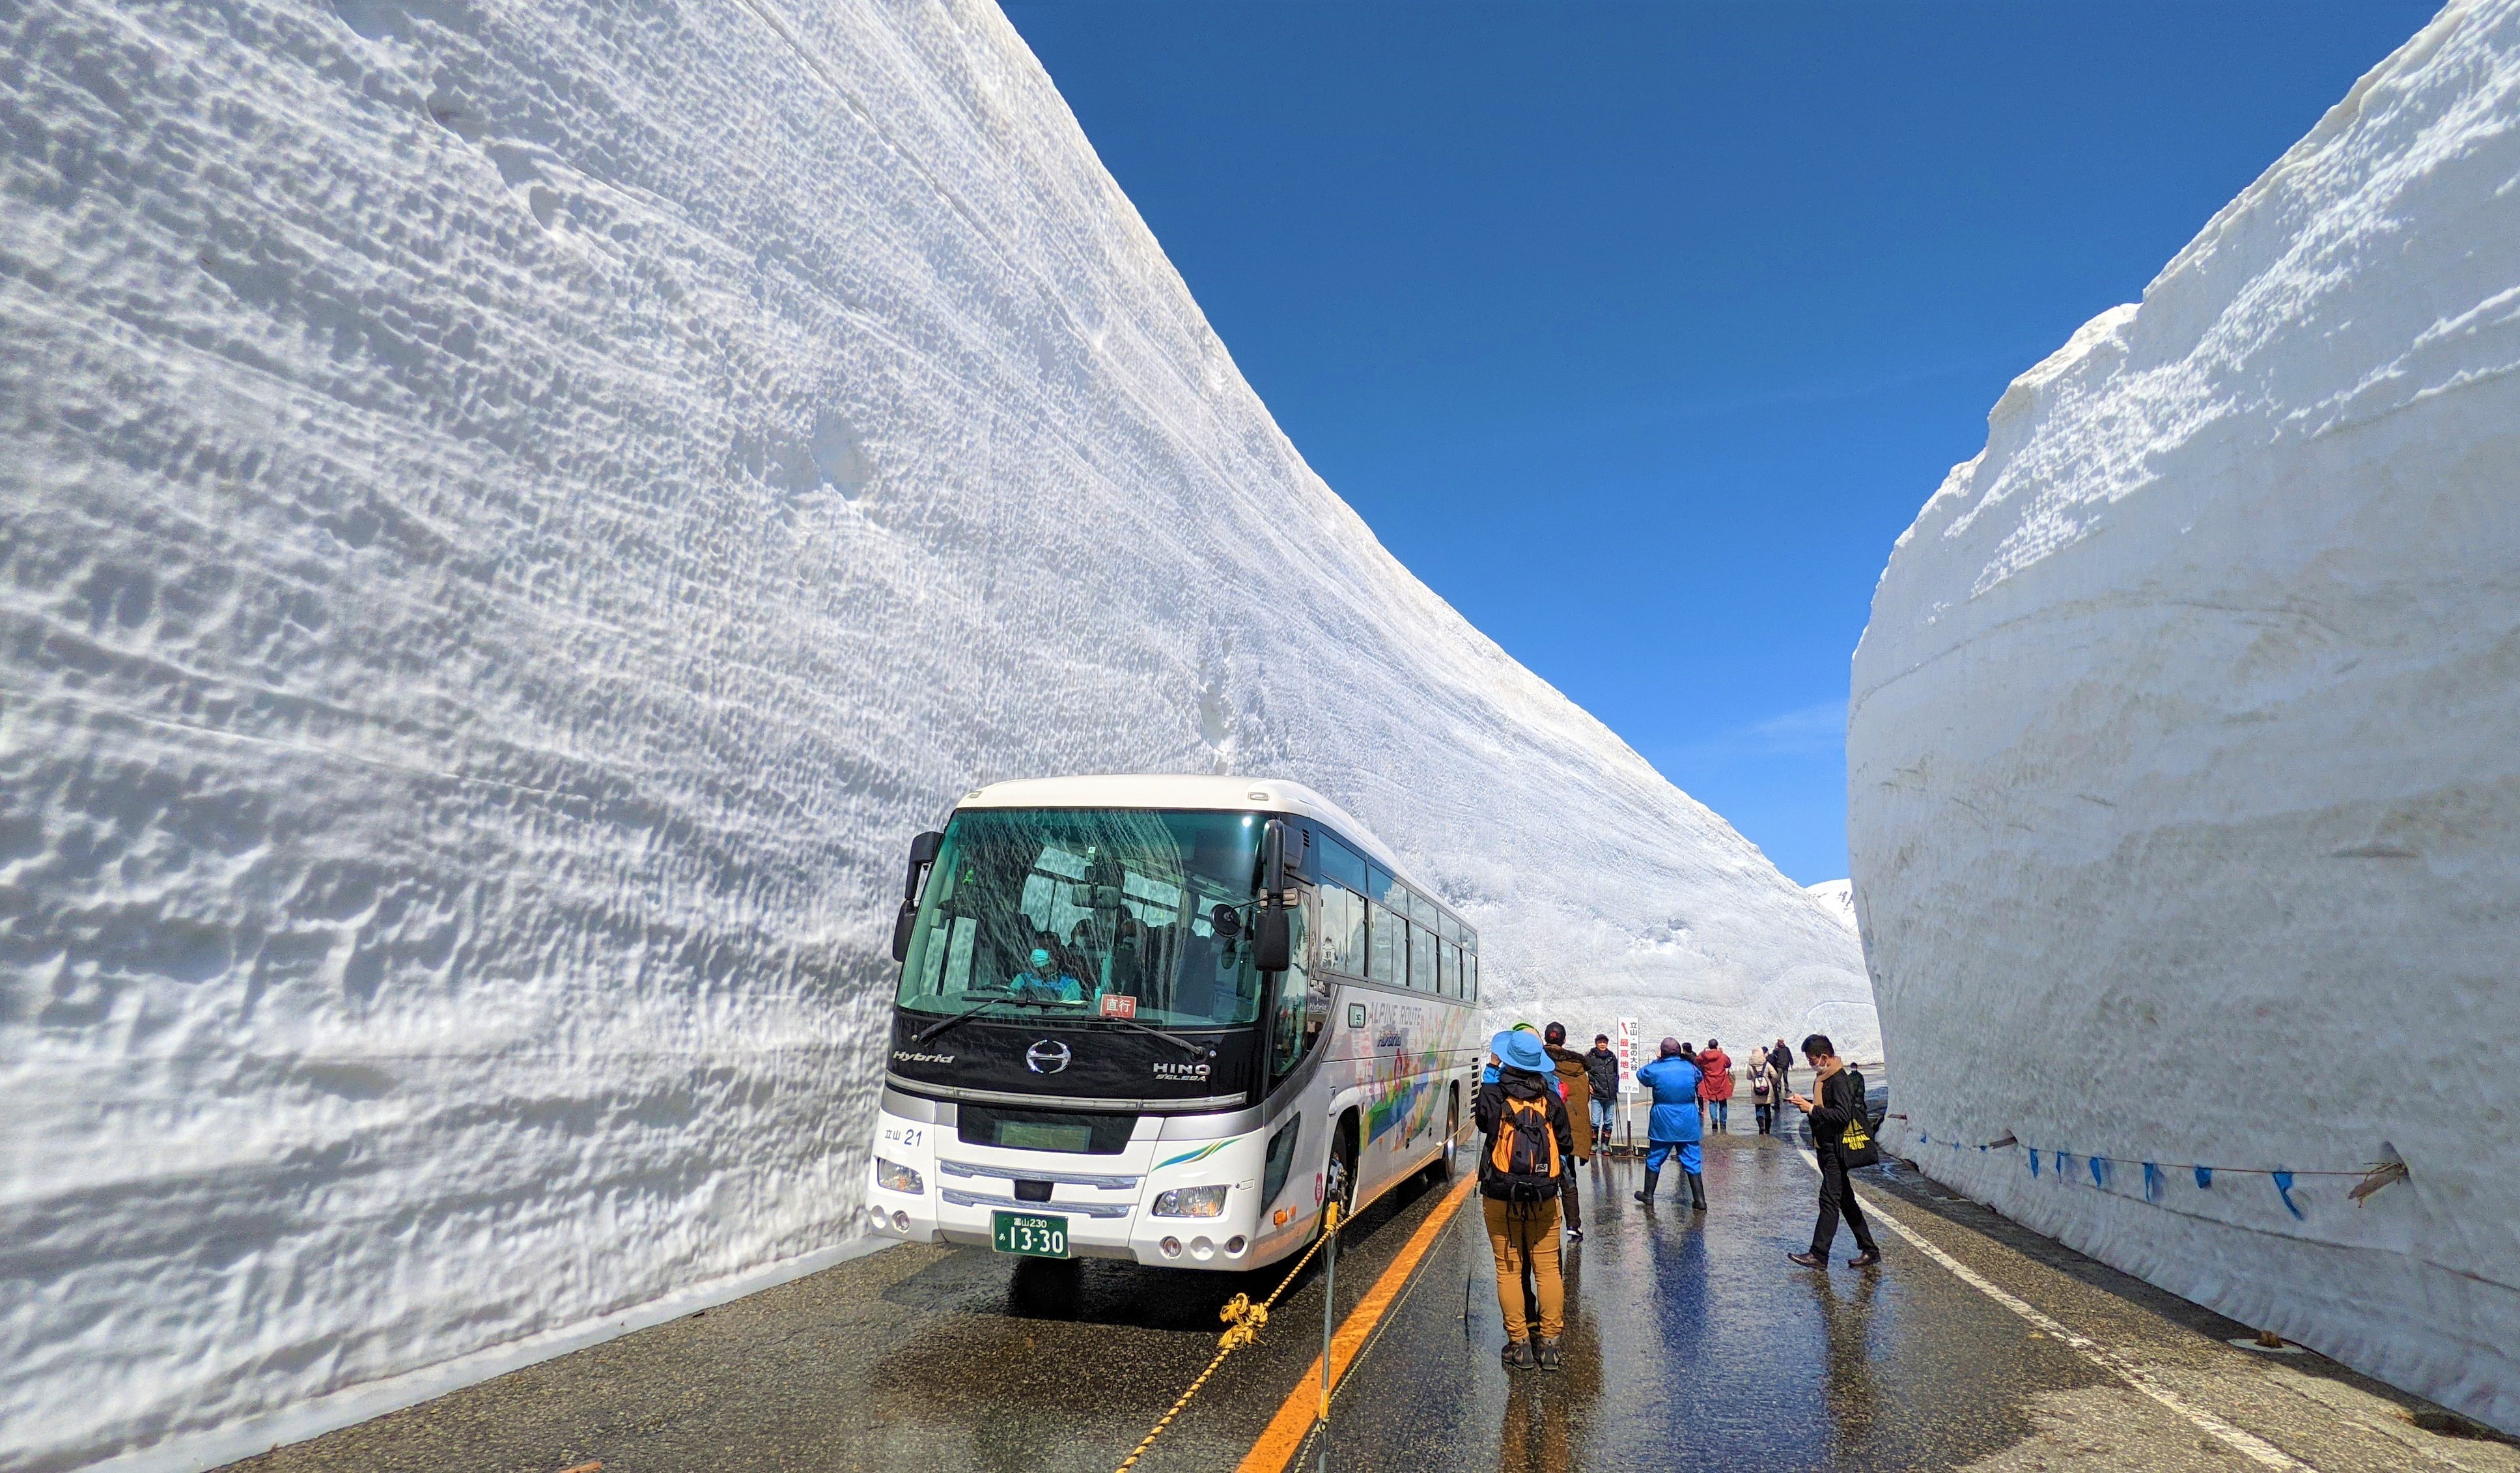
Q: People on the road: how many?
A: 12